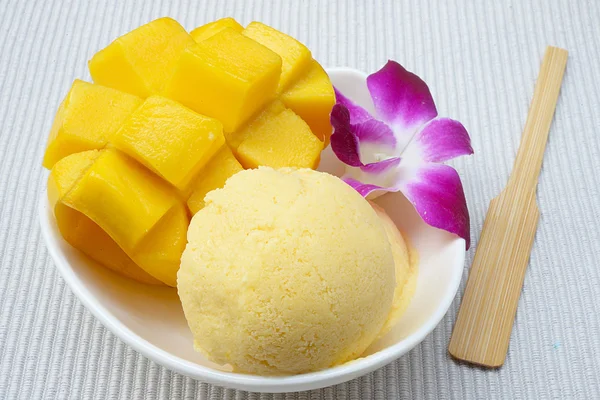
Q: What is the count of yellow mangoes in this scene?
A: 1